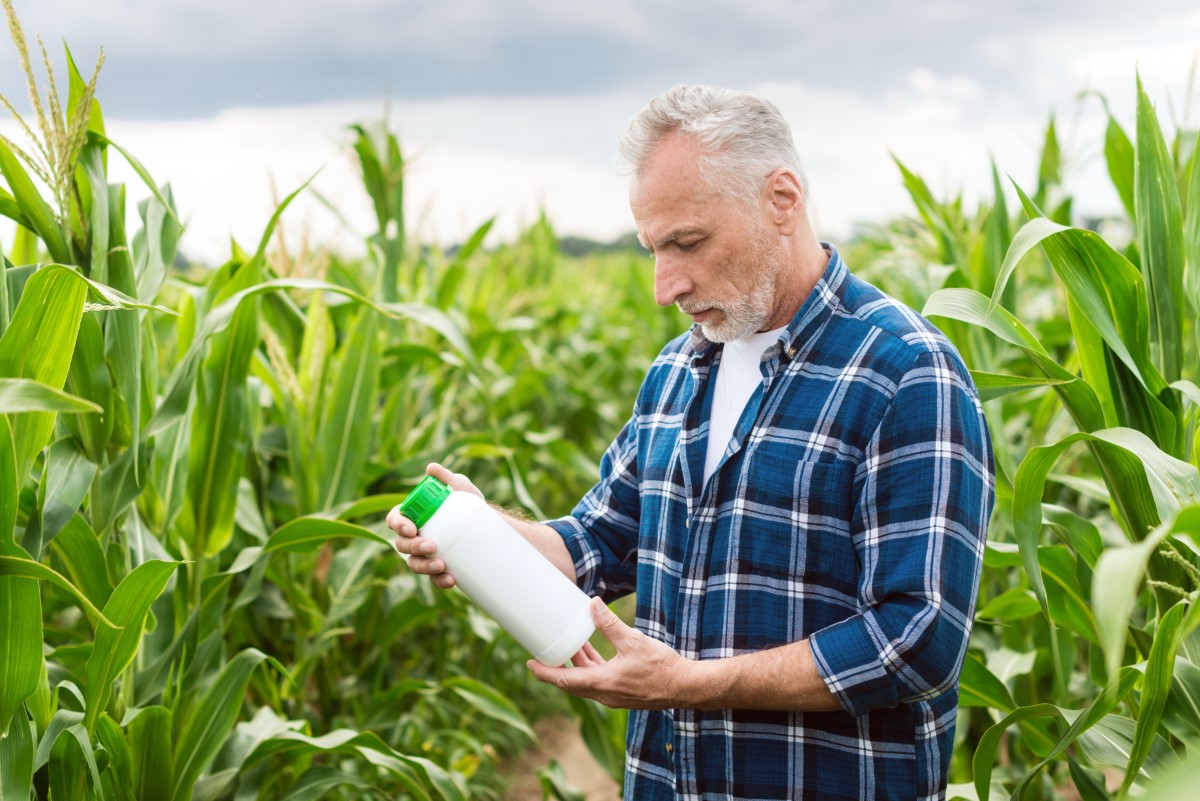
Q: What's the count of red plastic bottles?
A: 0